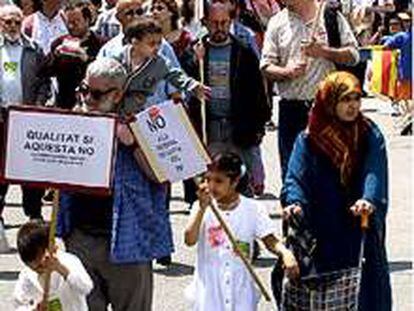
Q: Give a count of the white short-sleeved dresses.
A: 1